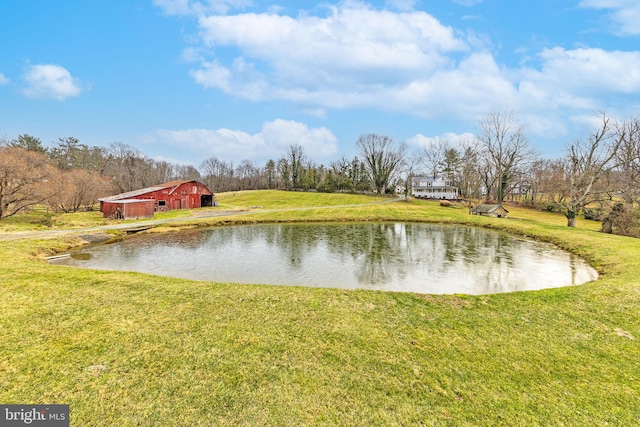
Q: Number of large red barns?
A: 1